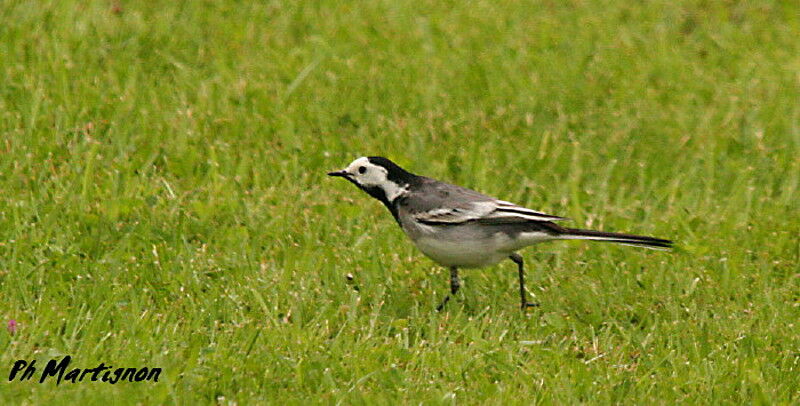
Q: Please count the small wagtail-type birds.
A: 1